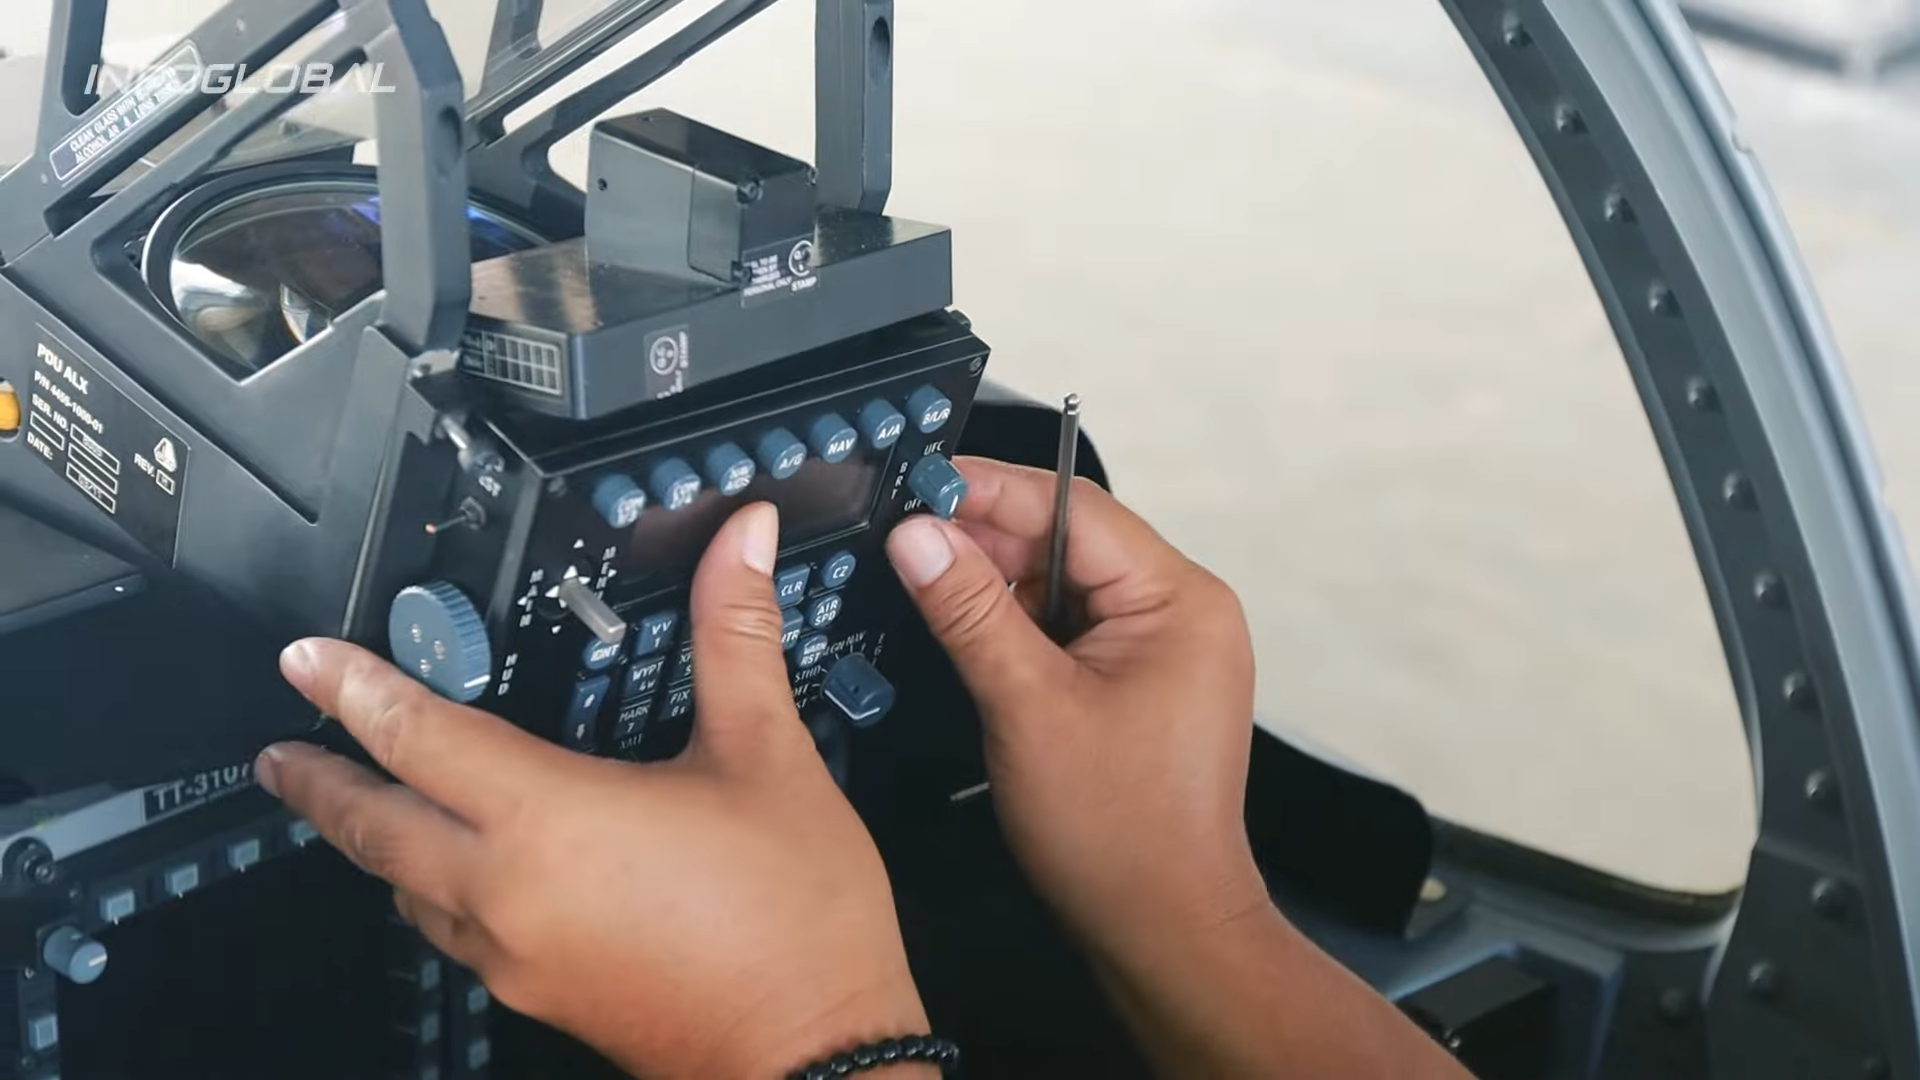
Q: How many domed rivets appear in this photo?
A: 13